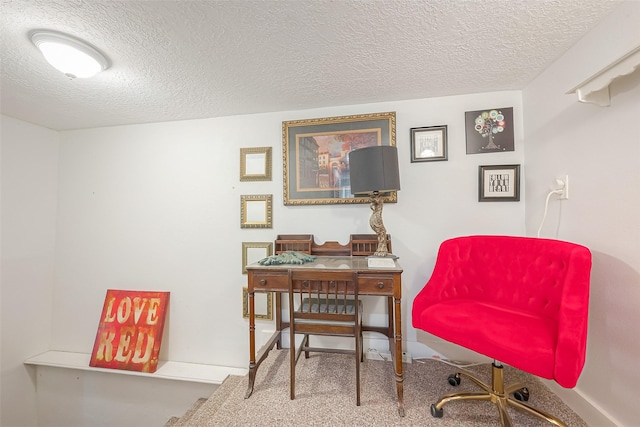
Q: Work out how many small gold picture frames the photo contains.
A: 4